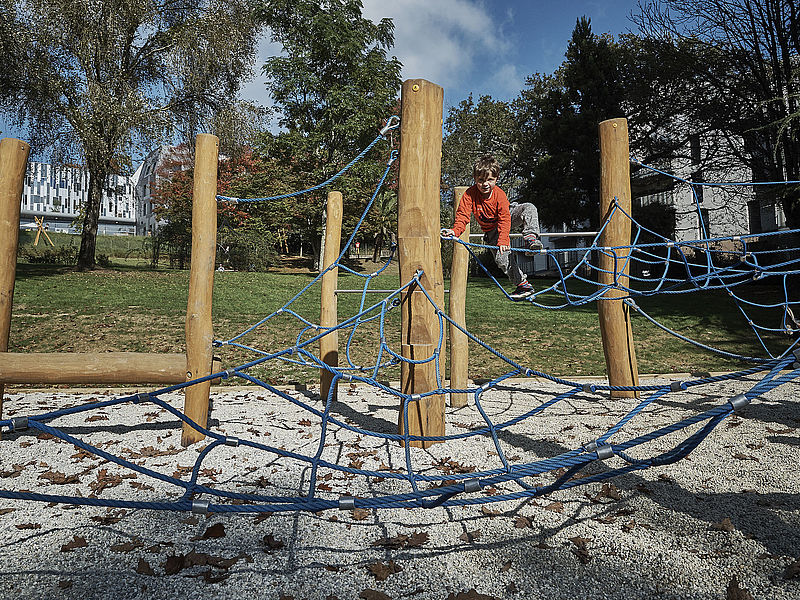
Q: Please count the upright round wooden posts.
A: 6